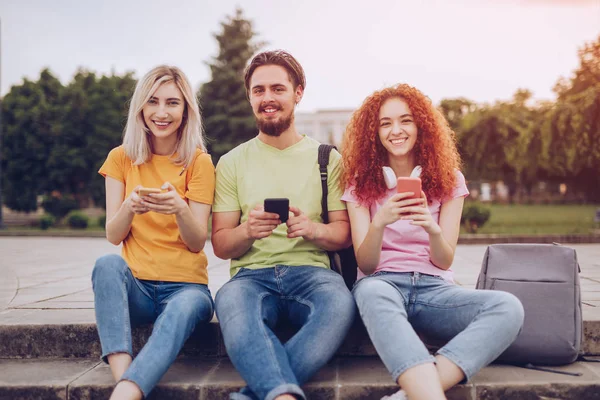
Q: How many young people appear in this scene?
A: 3